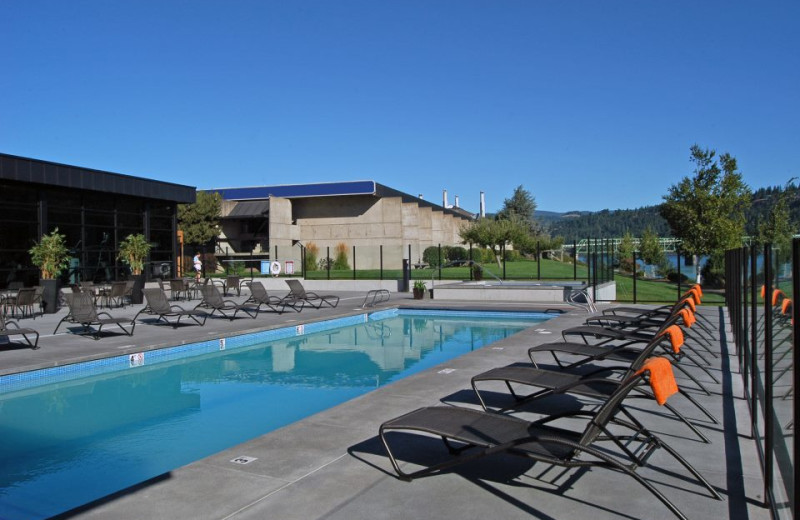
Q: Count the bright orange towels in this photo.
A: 6